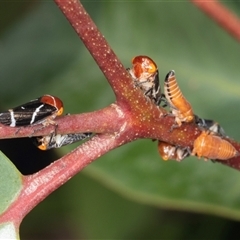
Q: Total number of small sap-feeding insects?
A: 7